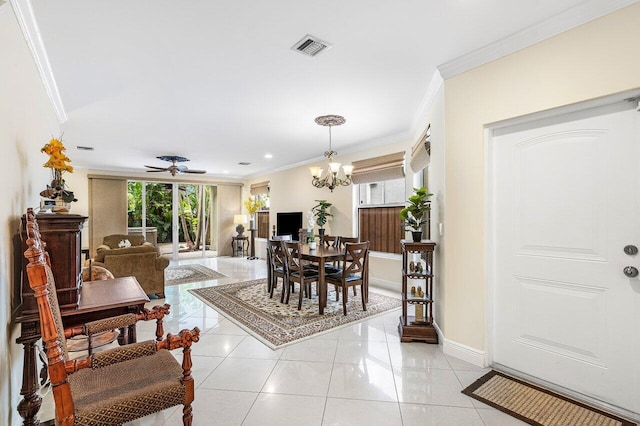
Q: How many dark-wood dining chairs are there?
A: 6